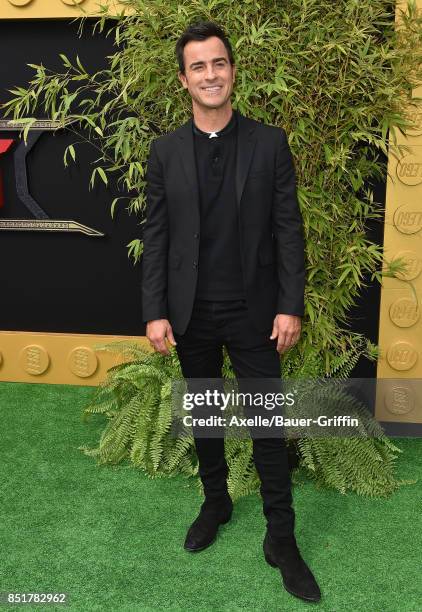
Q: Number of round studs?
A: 12